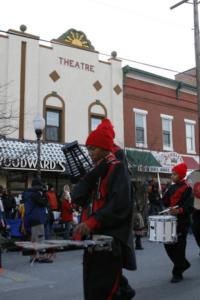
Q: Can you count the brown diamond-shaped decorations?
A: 3